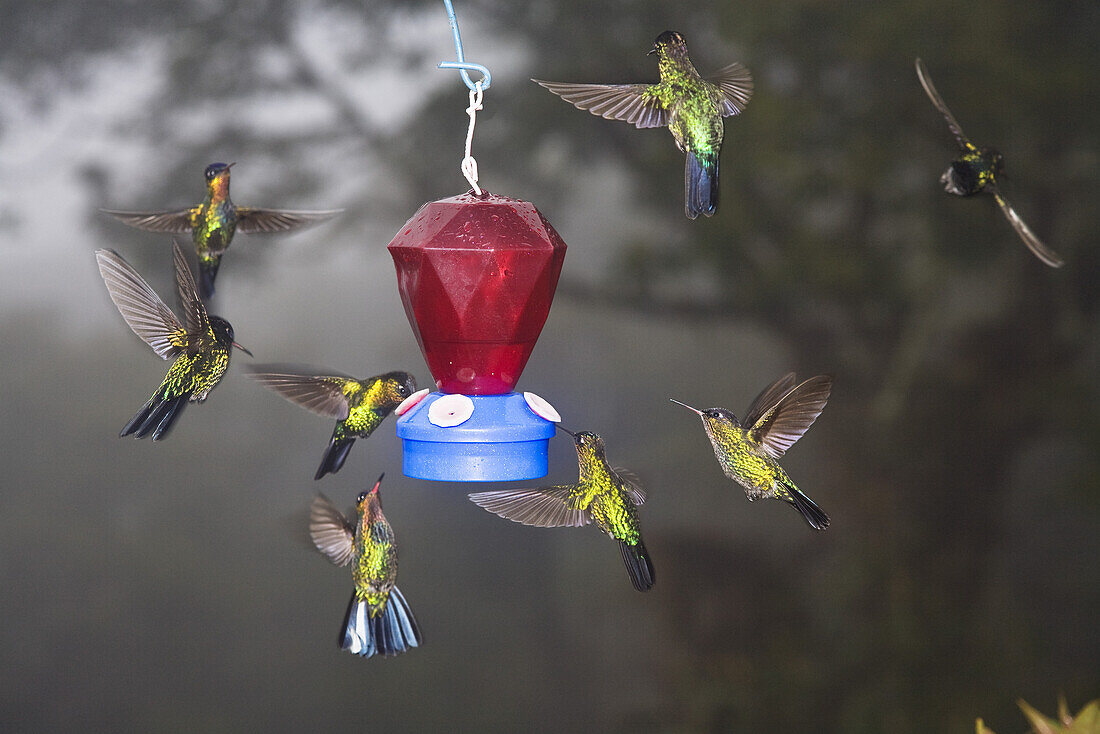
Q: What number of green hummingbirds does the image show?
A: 8